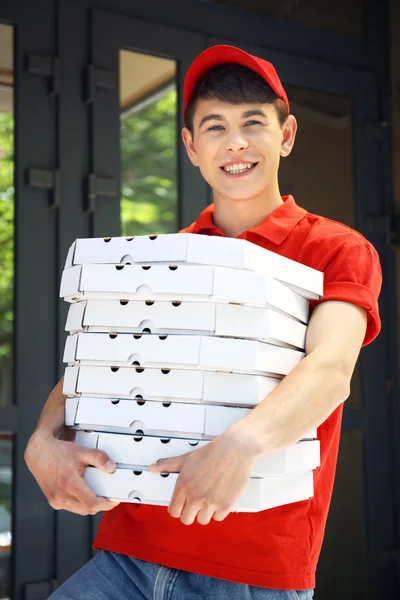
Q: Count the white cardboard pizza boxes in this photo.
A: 8